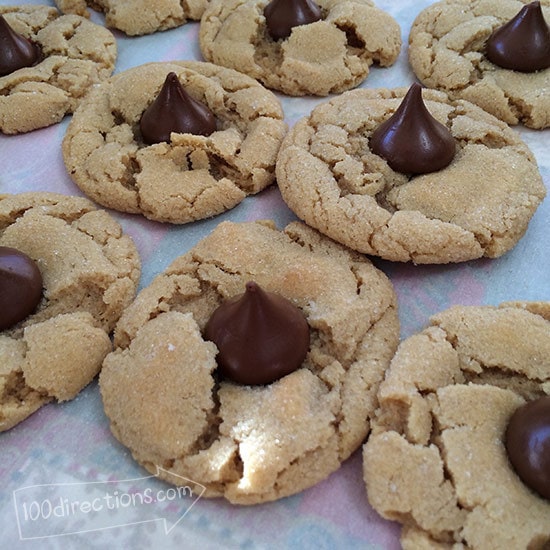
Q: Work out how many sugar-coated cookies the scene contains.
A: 9